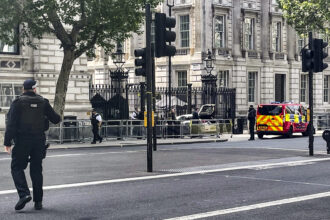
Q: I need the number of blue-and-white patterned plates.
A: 0